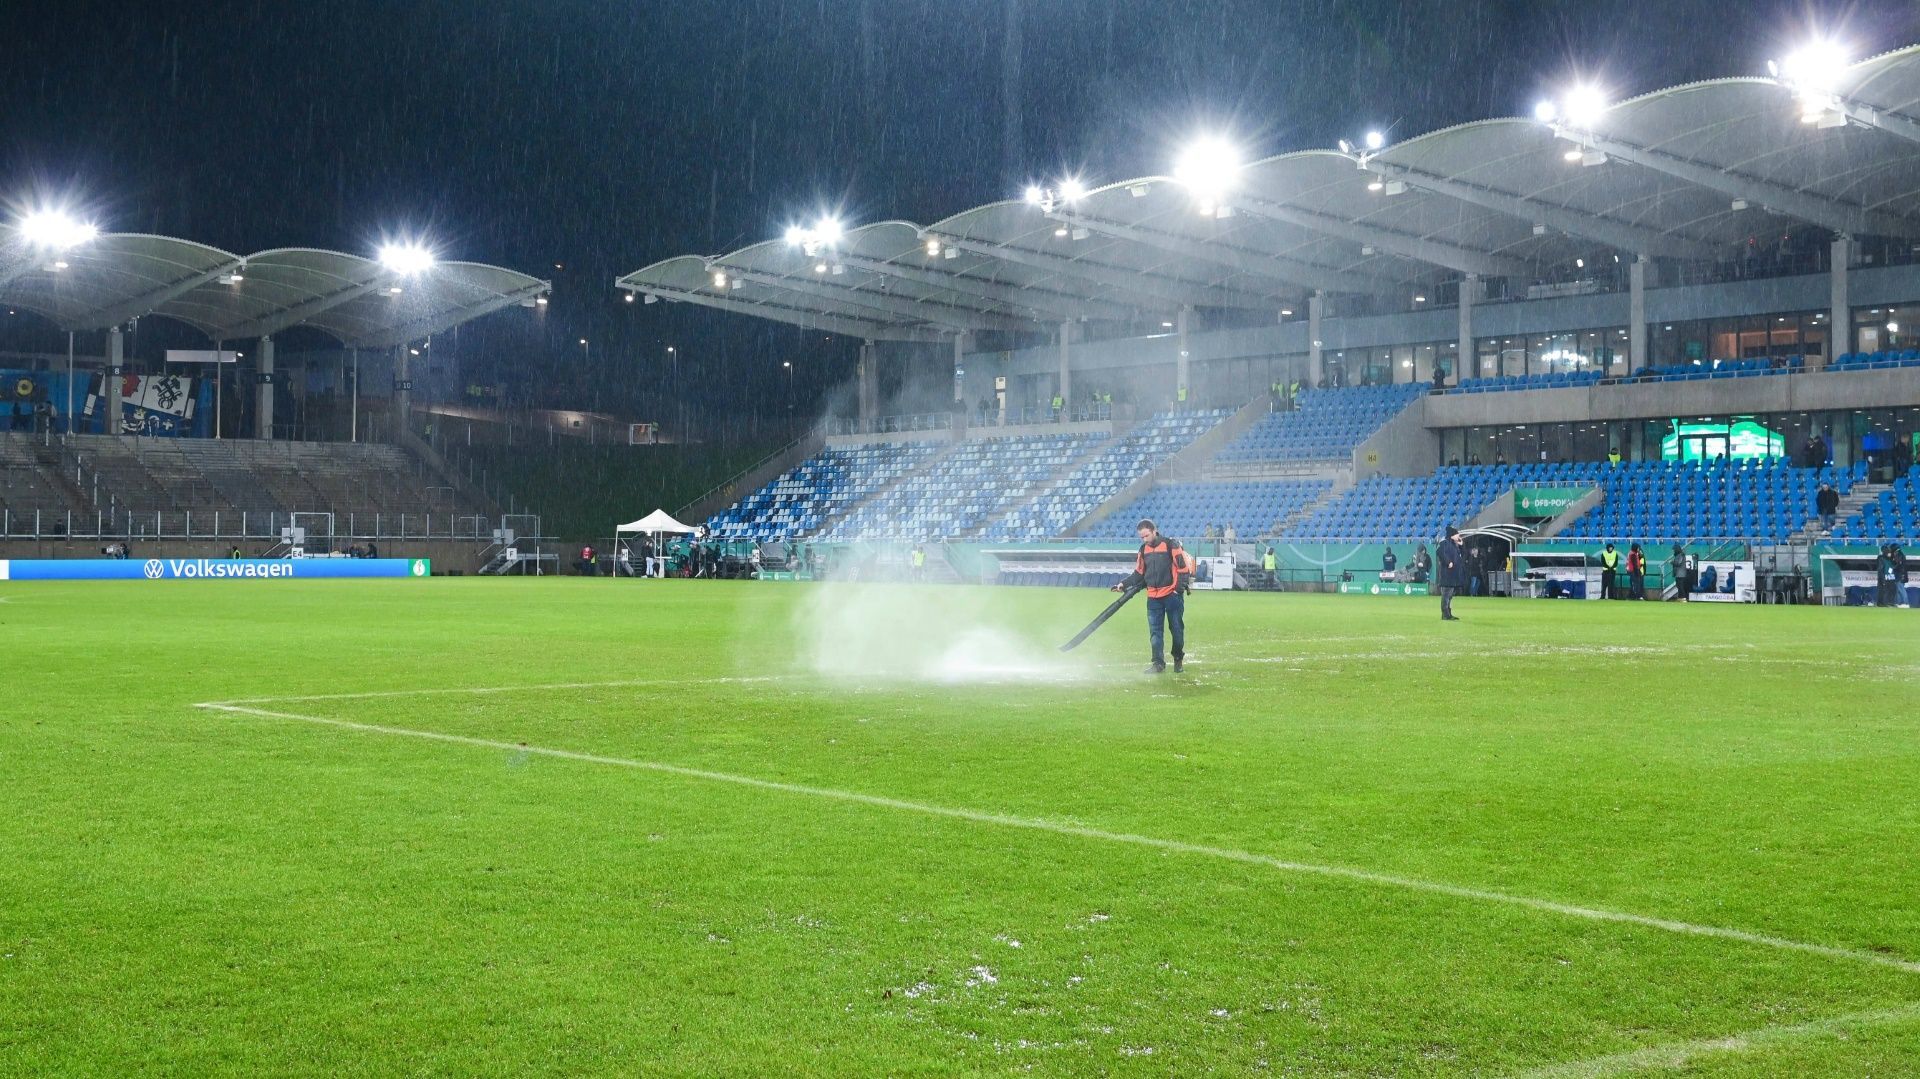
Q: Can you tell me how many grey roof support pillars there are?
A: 11